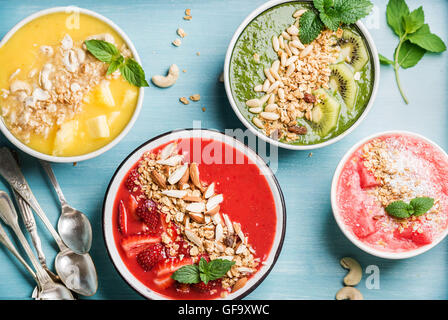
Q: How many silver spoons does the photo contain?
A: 5